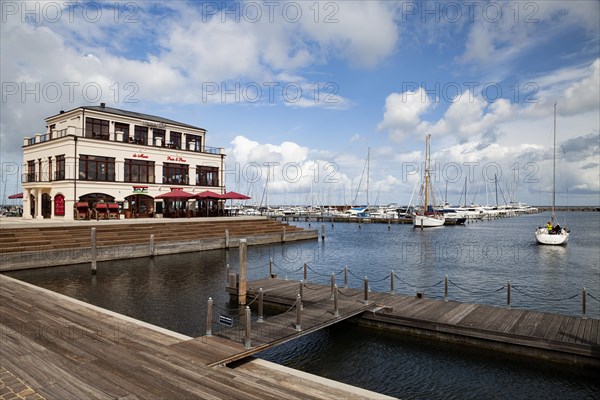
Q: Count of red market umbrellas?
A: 4